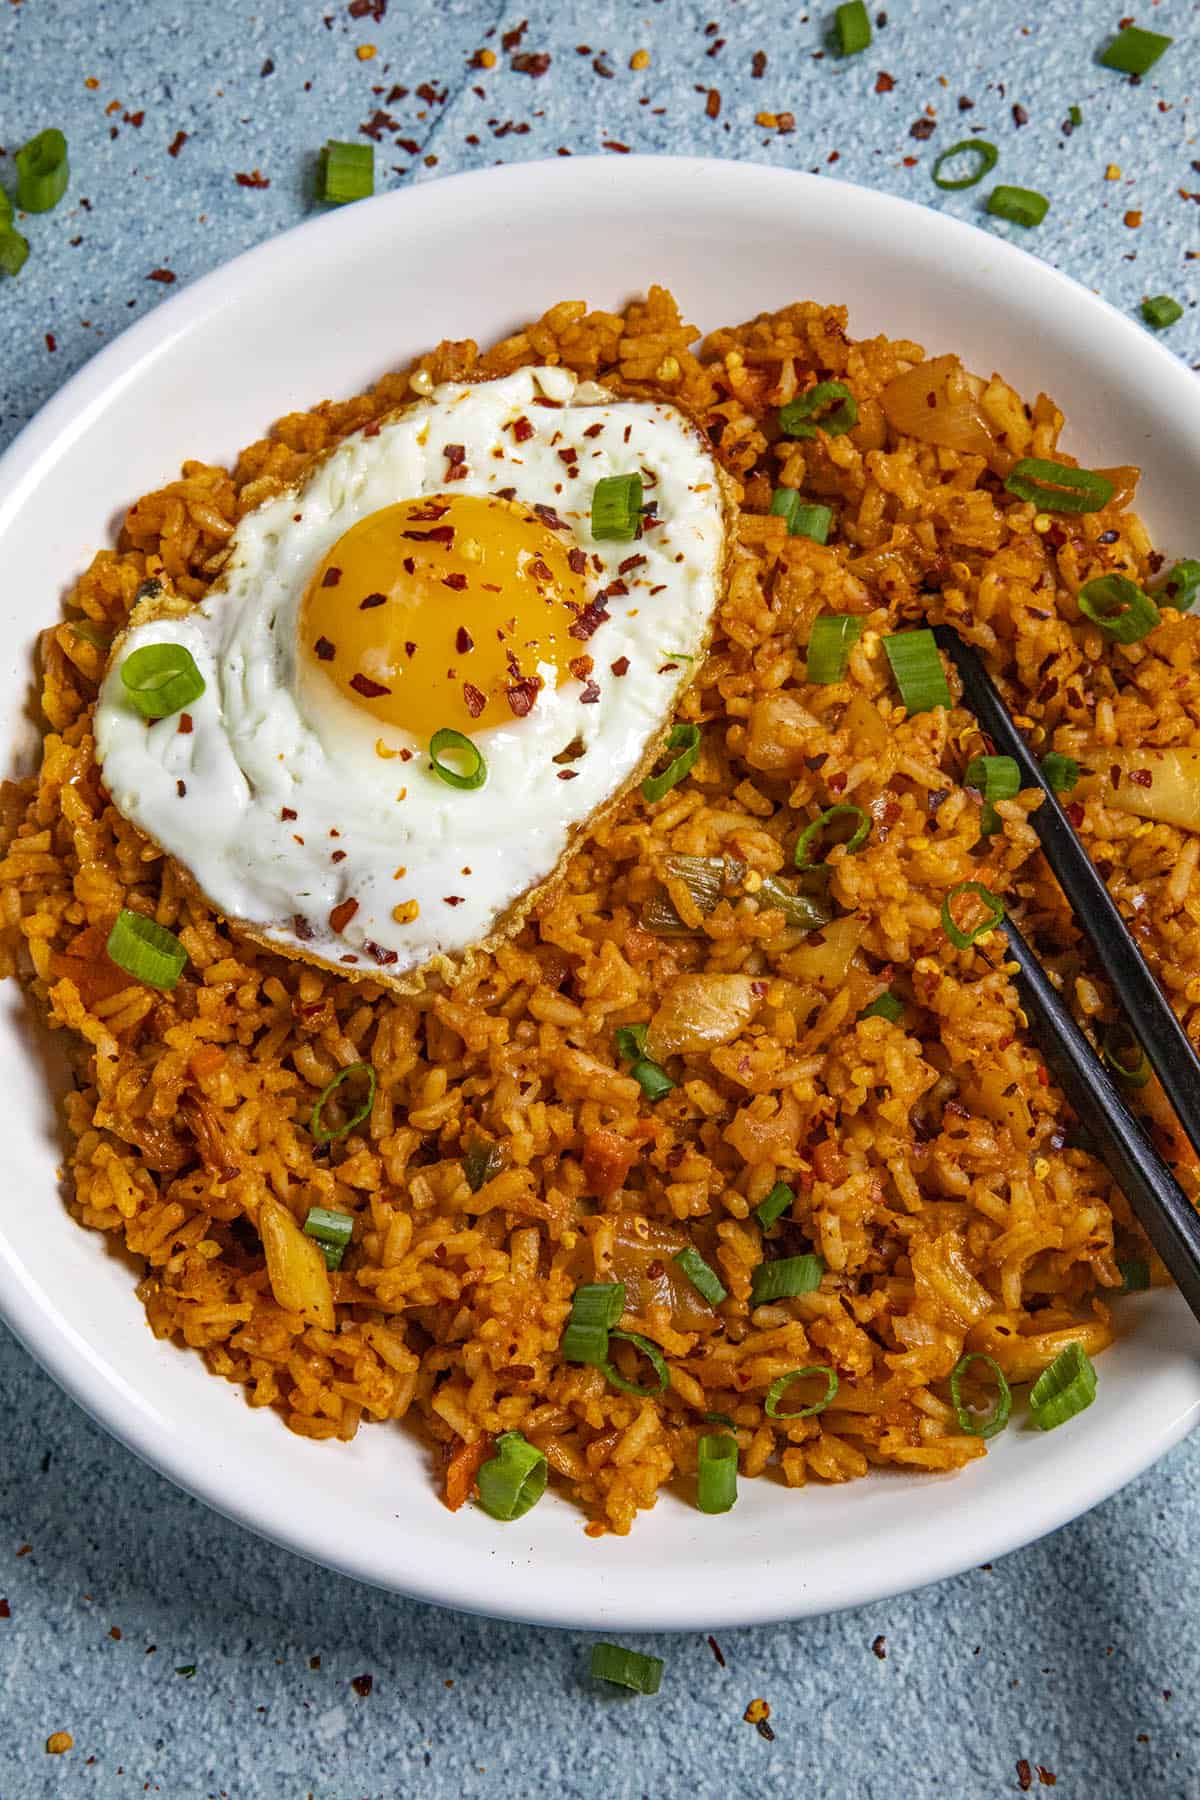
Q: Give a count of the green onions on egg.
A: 3